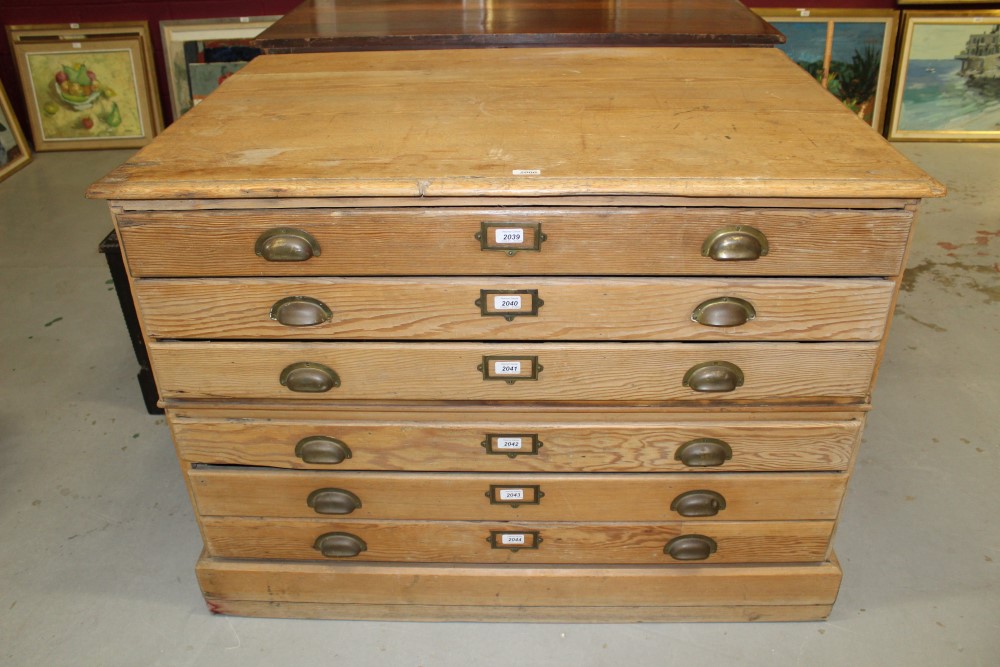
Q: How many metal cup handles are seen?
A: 12